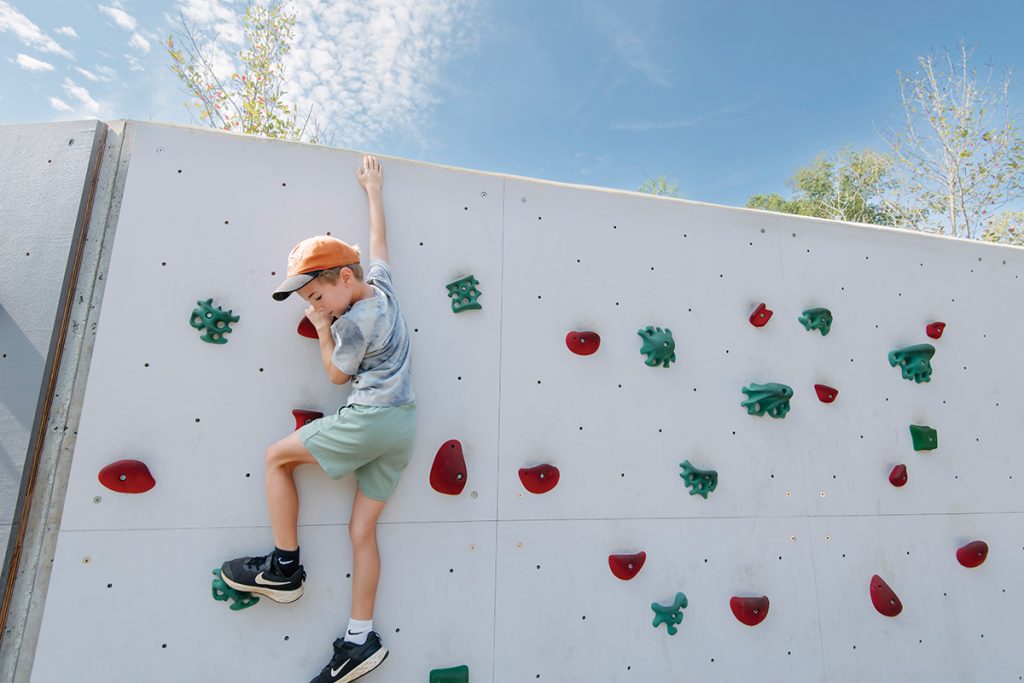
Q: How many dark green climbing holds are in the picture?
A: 11